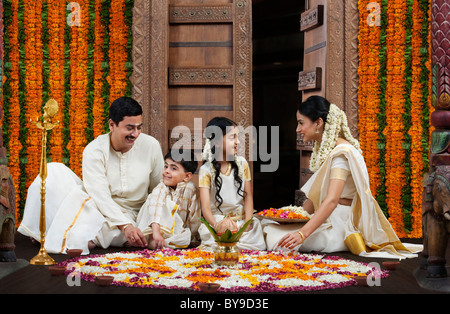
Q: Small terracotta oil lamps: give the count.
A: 6